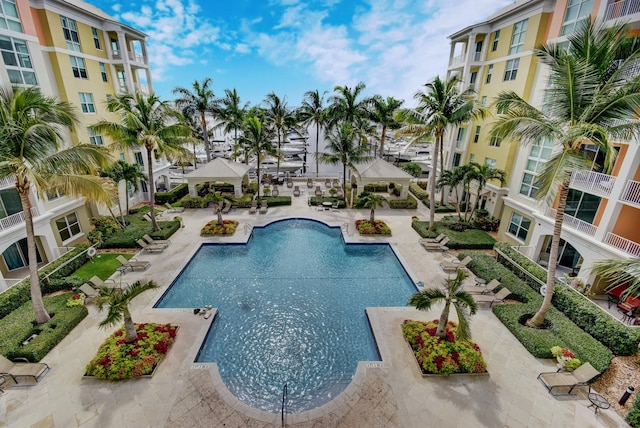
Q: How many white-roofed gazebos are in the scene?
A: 2